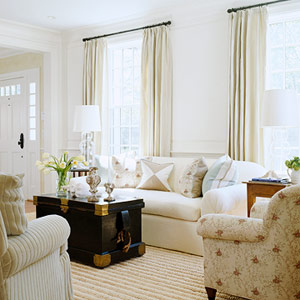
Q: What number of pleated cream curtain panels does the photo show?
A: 3